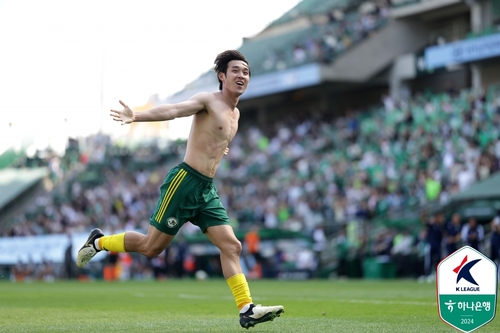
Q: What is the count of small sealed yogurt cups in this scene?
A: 0